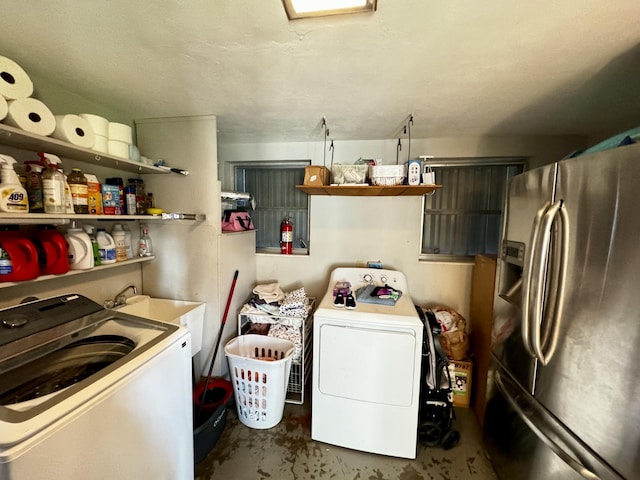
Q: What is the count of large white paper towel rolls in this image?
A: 4